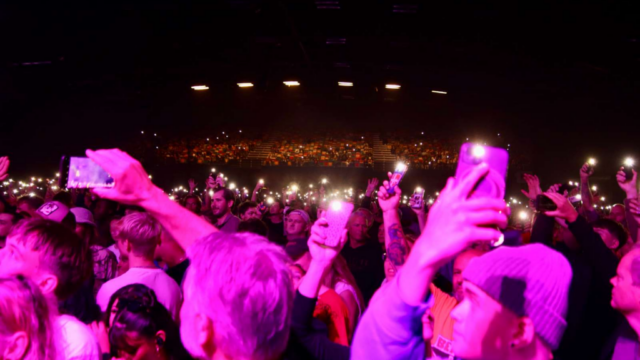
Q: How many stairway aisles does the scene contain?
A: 2